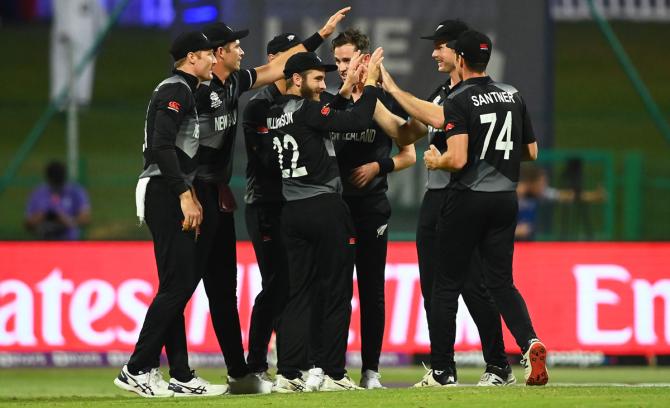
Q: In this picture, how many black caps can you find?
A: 6